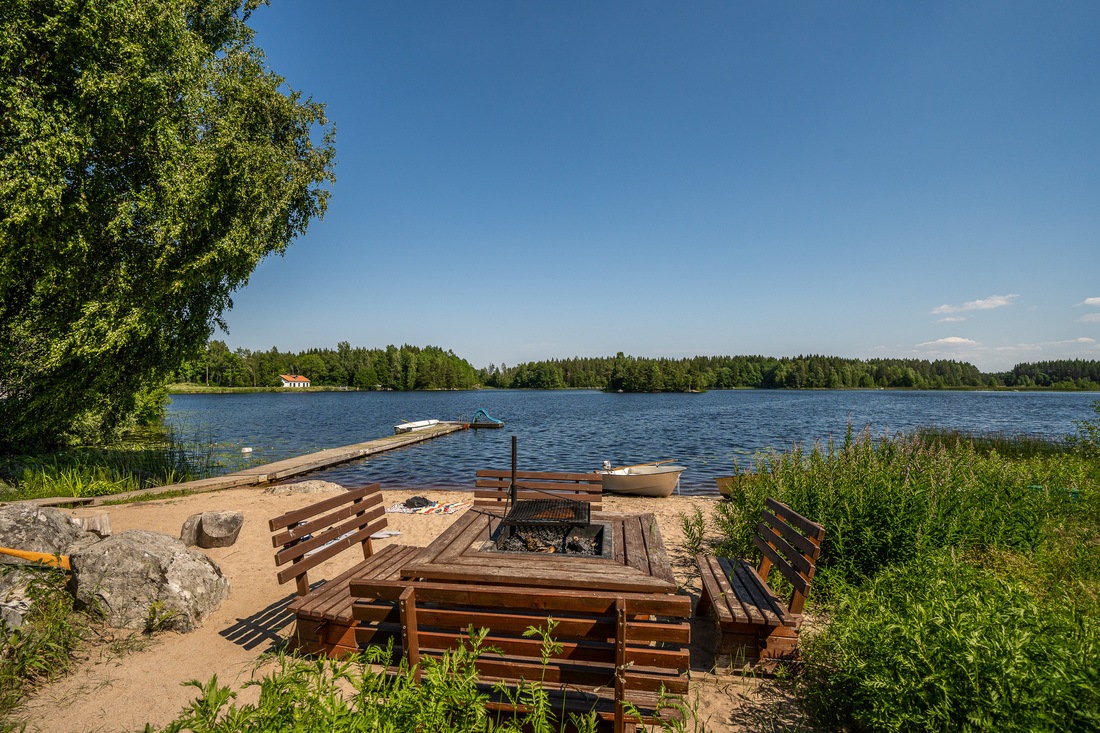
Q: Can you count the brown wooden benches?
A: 4